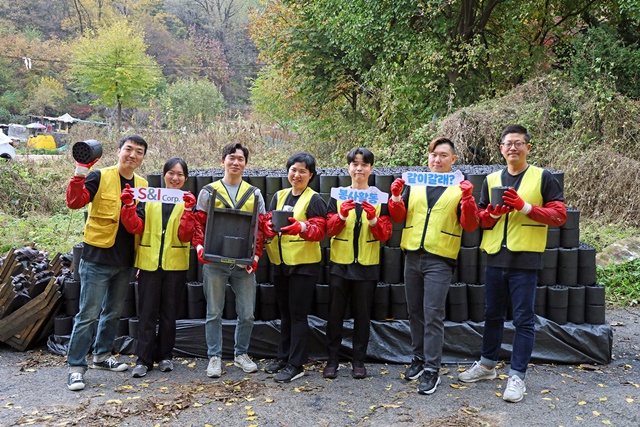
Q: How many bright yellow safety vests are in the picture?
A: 7